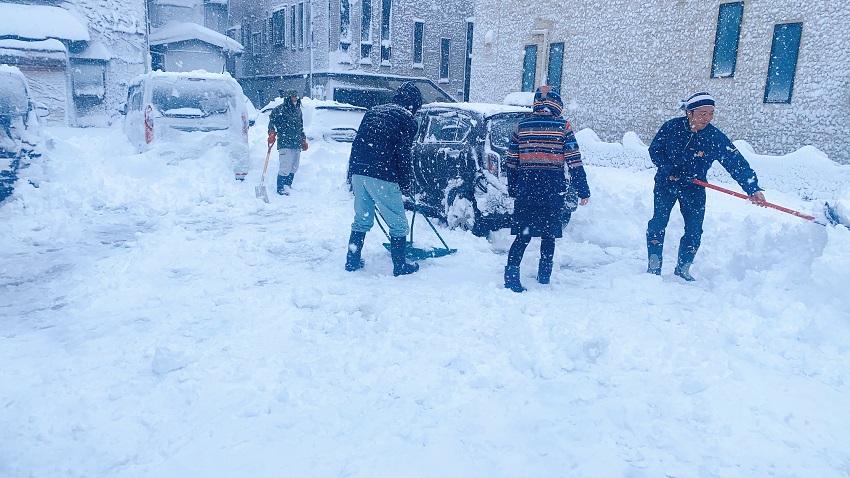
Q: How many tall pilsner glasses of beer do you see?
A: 0